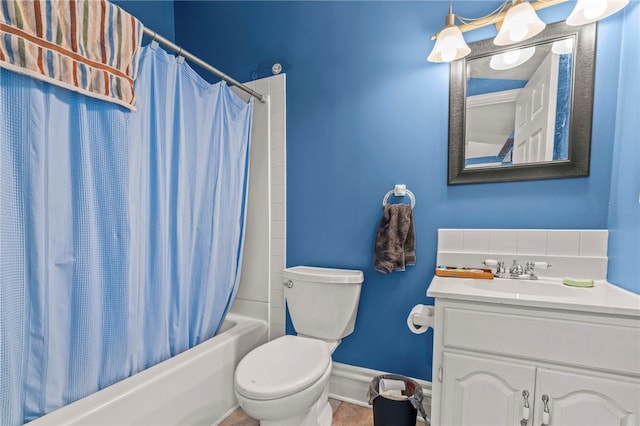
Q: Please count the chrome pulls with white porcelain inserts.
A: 2